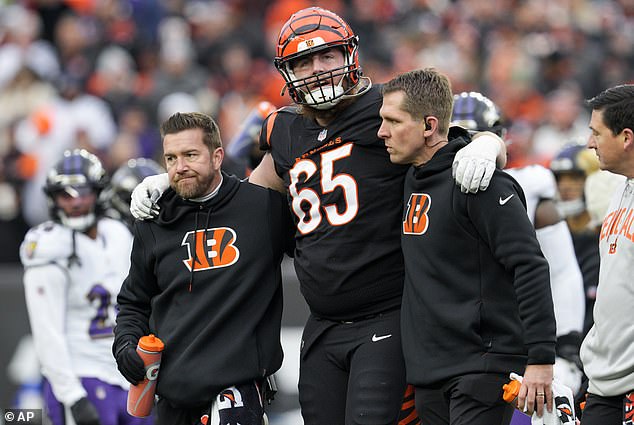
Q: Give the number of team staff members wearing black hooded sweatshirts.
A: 2